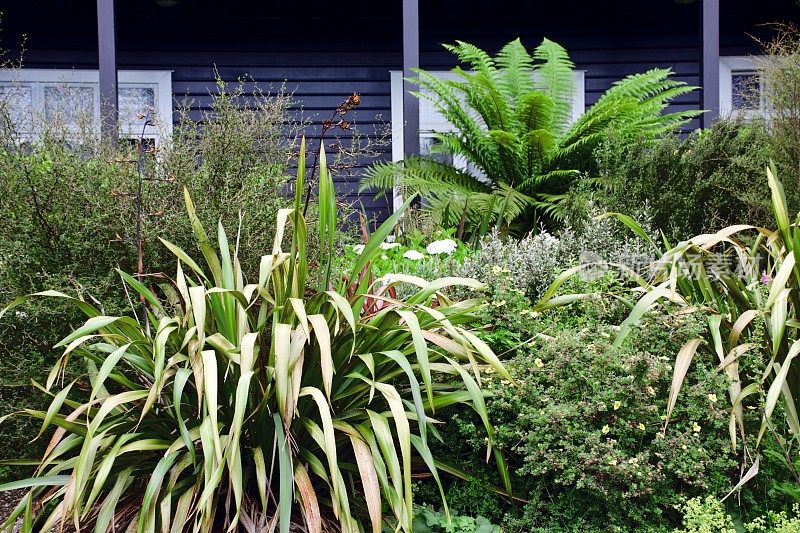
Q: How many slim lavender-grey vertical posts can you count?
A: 3